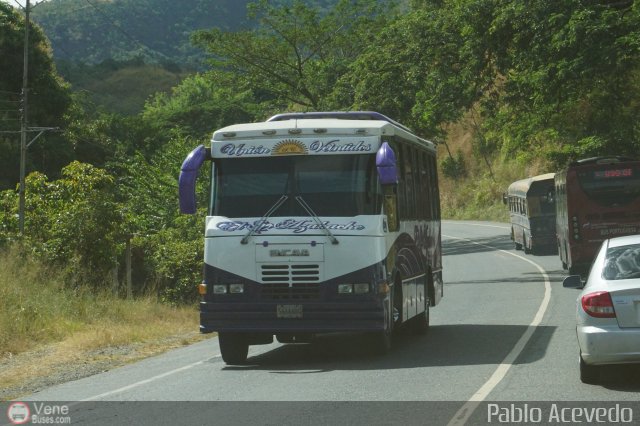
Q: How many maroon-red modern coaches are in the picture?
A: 1